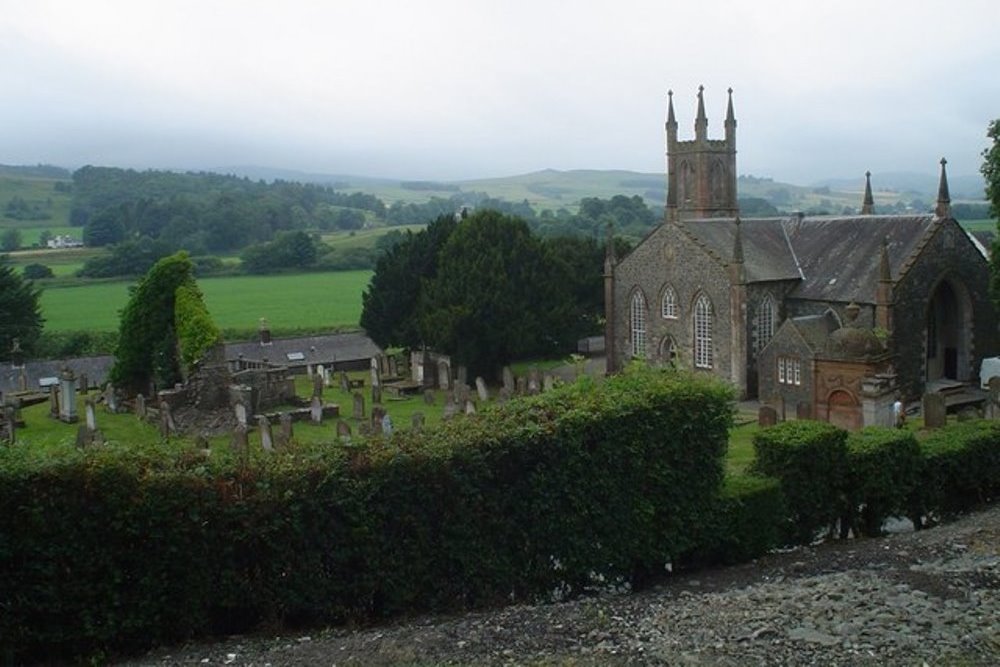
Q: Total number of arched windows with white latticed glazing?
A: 4